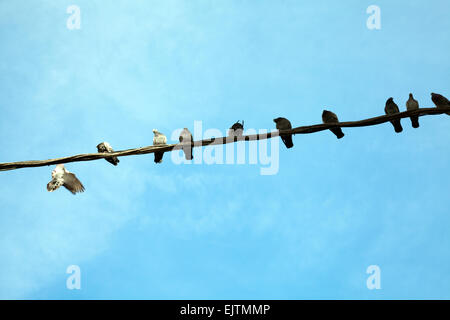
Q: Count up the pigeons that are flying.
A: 1